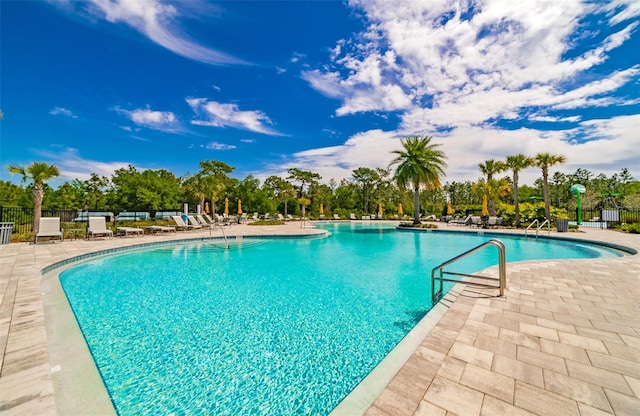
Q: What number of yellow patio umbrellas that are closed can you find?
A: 8